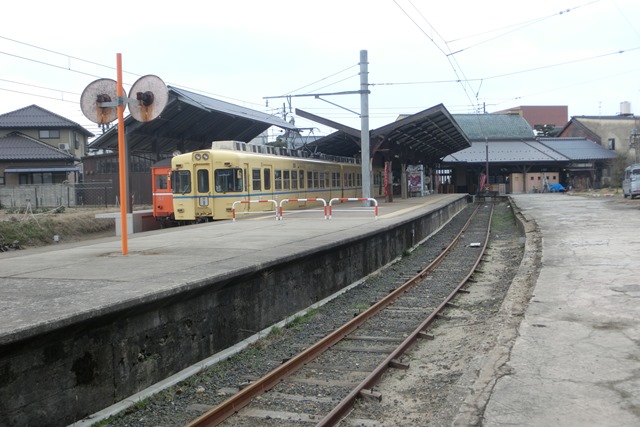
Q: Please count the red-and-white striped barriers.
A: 3